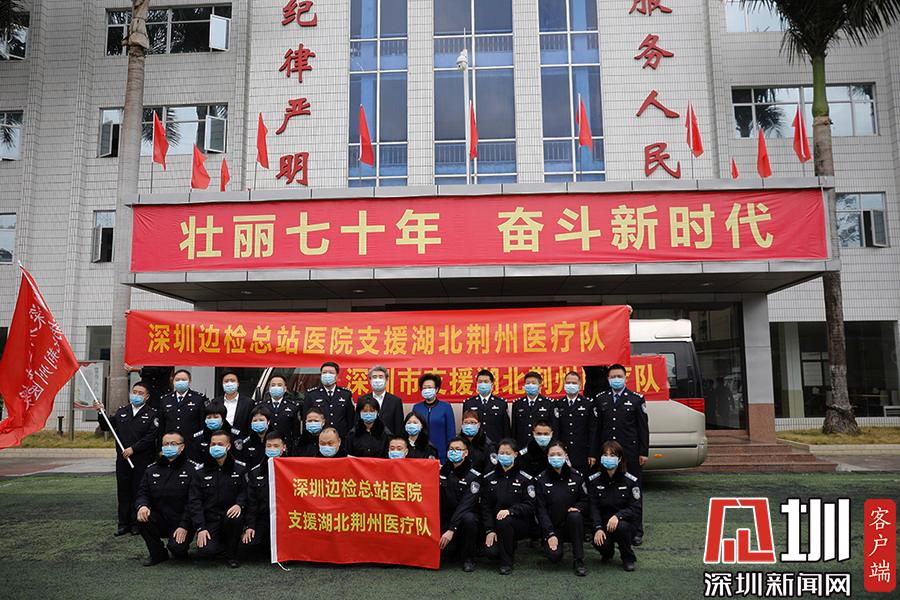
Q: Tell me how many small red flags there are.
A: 11